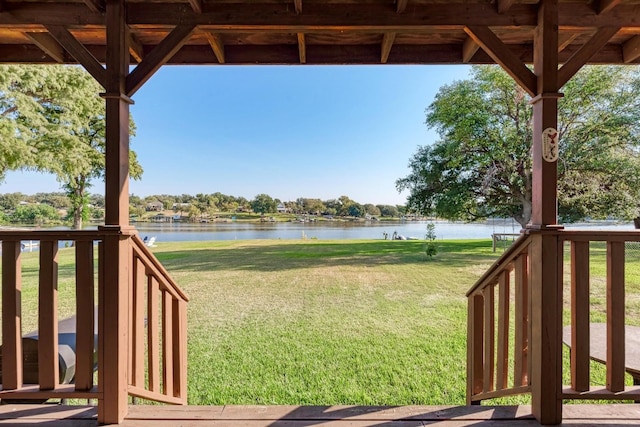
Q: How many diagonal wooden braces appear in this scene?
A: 4